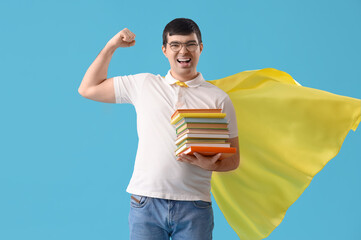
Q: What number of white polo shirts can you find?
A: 1